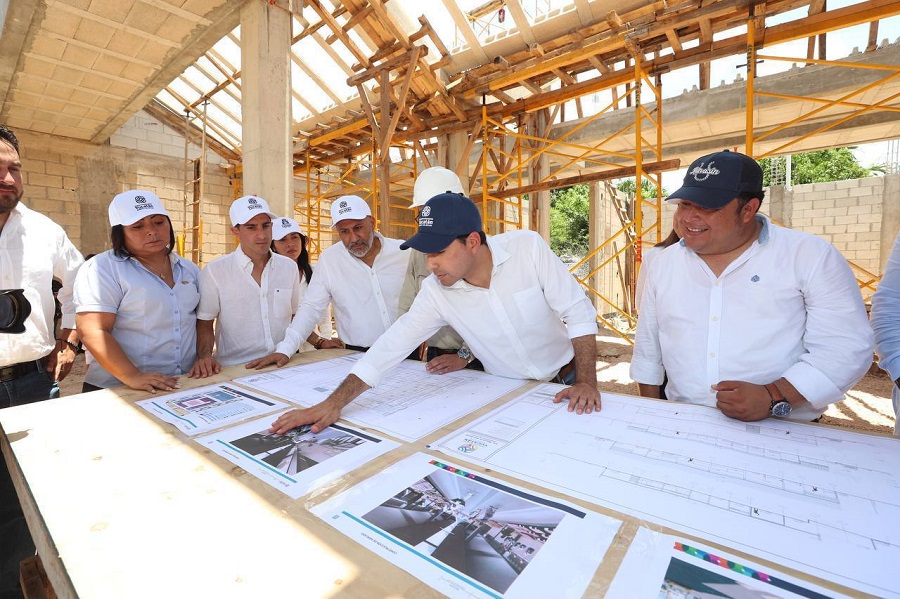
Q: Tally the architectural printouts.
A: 6